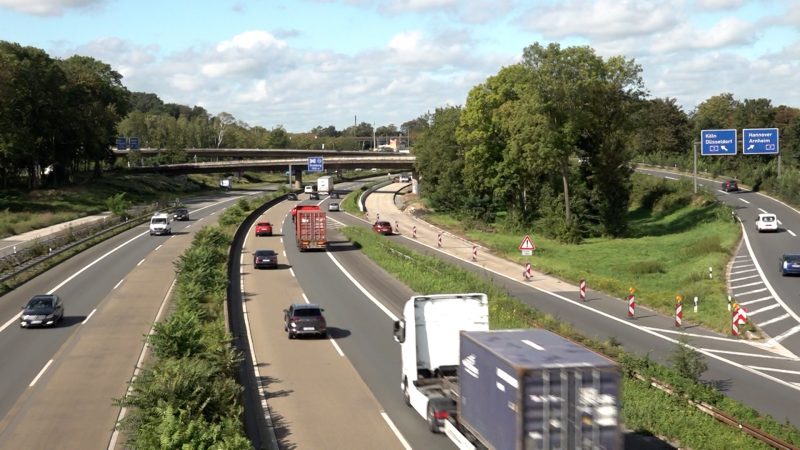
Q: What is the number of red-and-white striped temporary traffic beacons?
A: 11